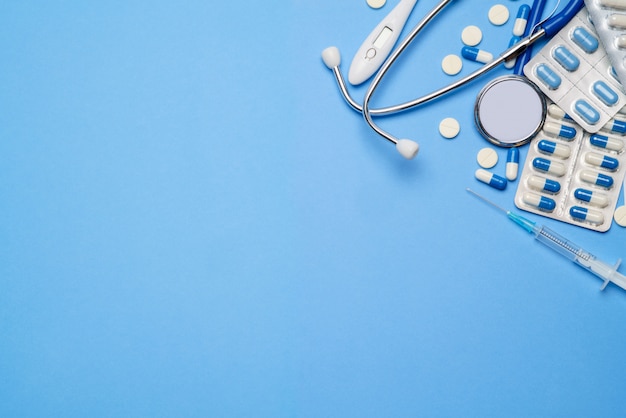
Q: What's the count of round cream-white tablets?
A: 7